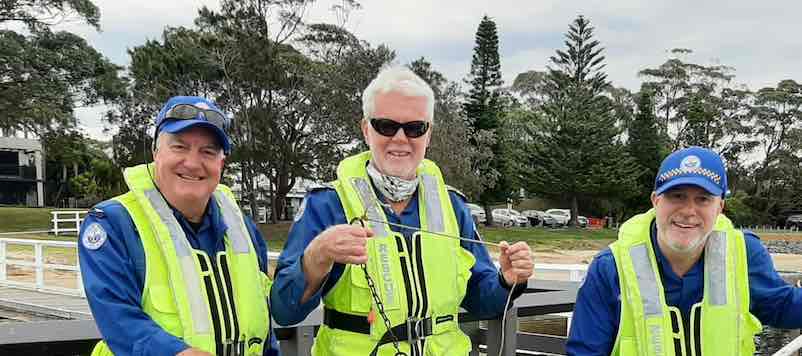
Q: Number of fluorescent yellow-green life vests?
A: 3